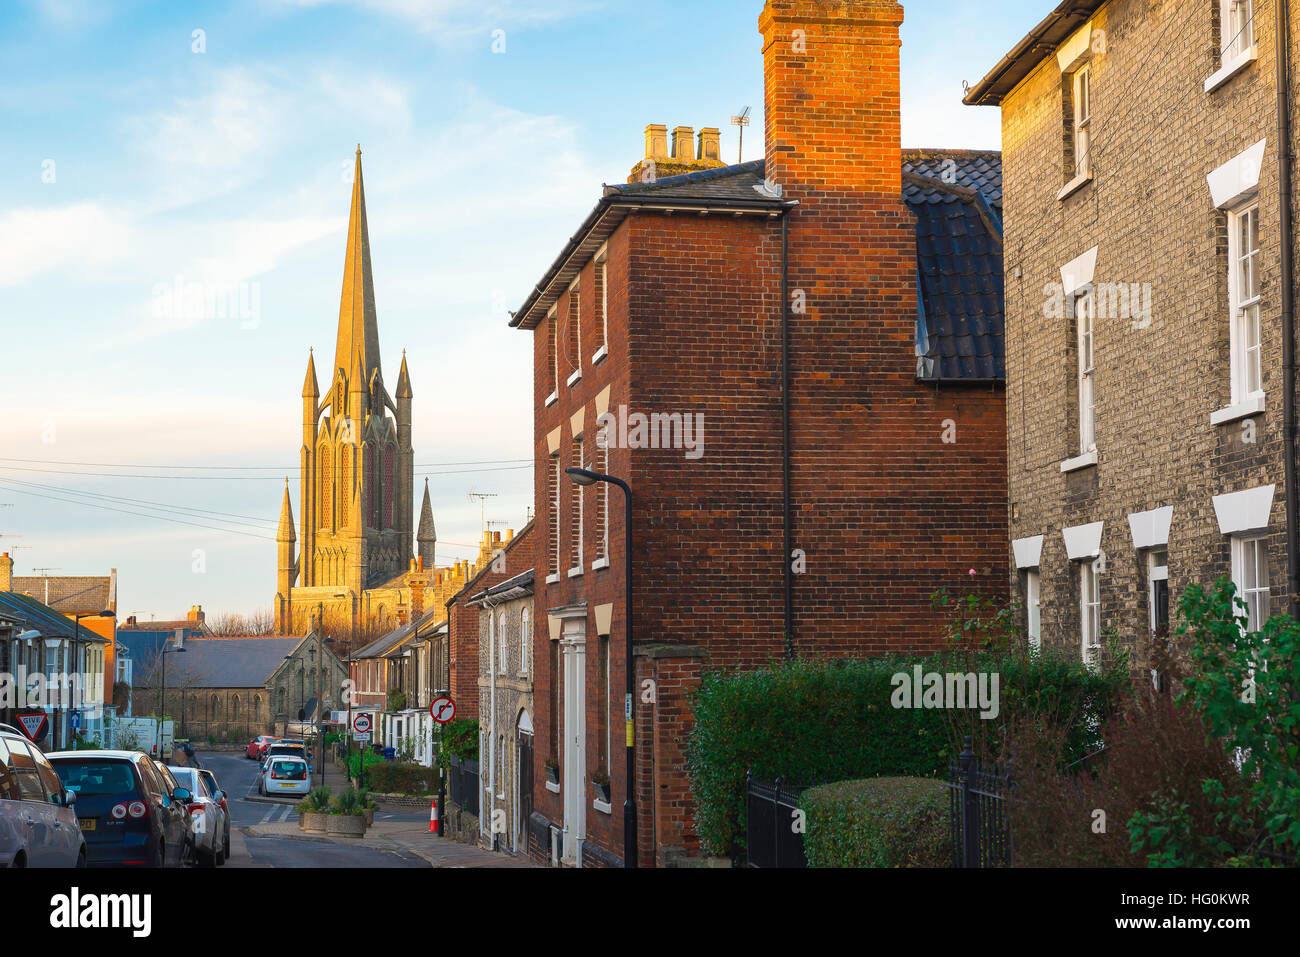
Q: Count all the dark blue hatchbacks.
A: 1